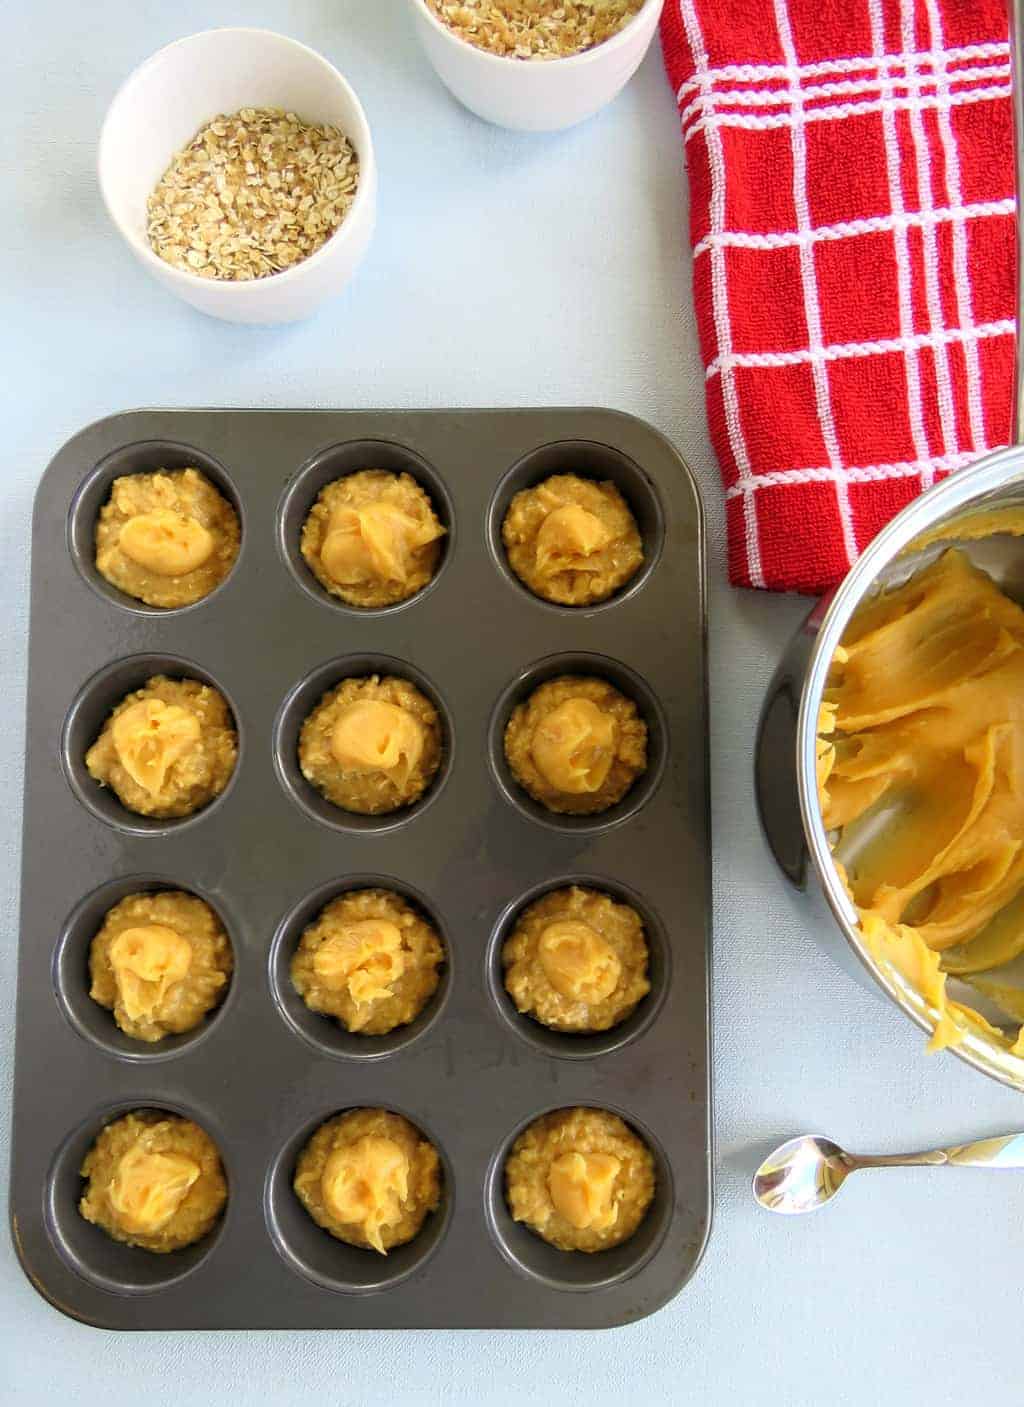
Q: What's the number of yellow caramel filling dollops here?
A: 12